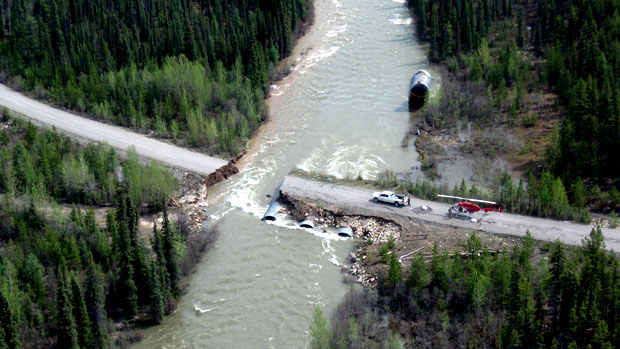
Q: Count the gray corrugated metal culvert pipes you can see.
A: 4